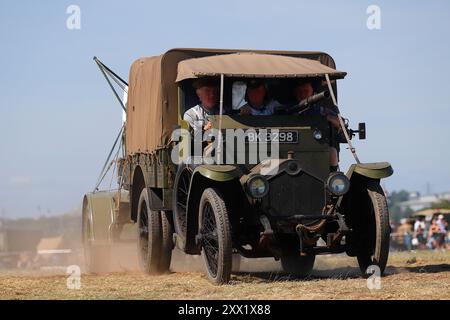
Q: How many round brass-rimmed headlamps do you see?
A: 2